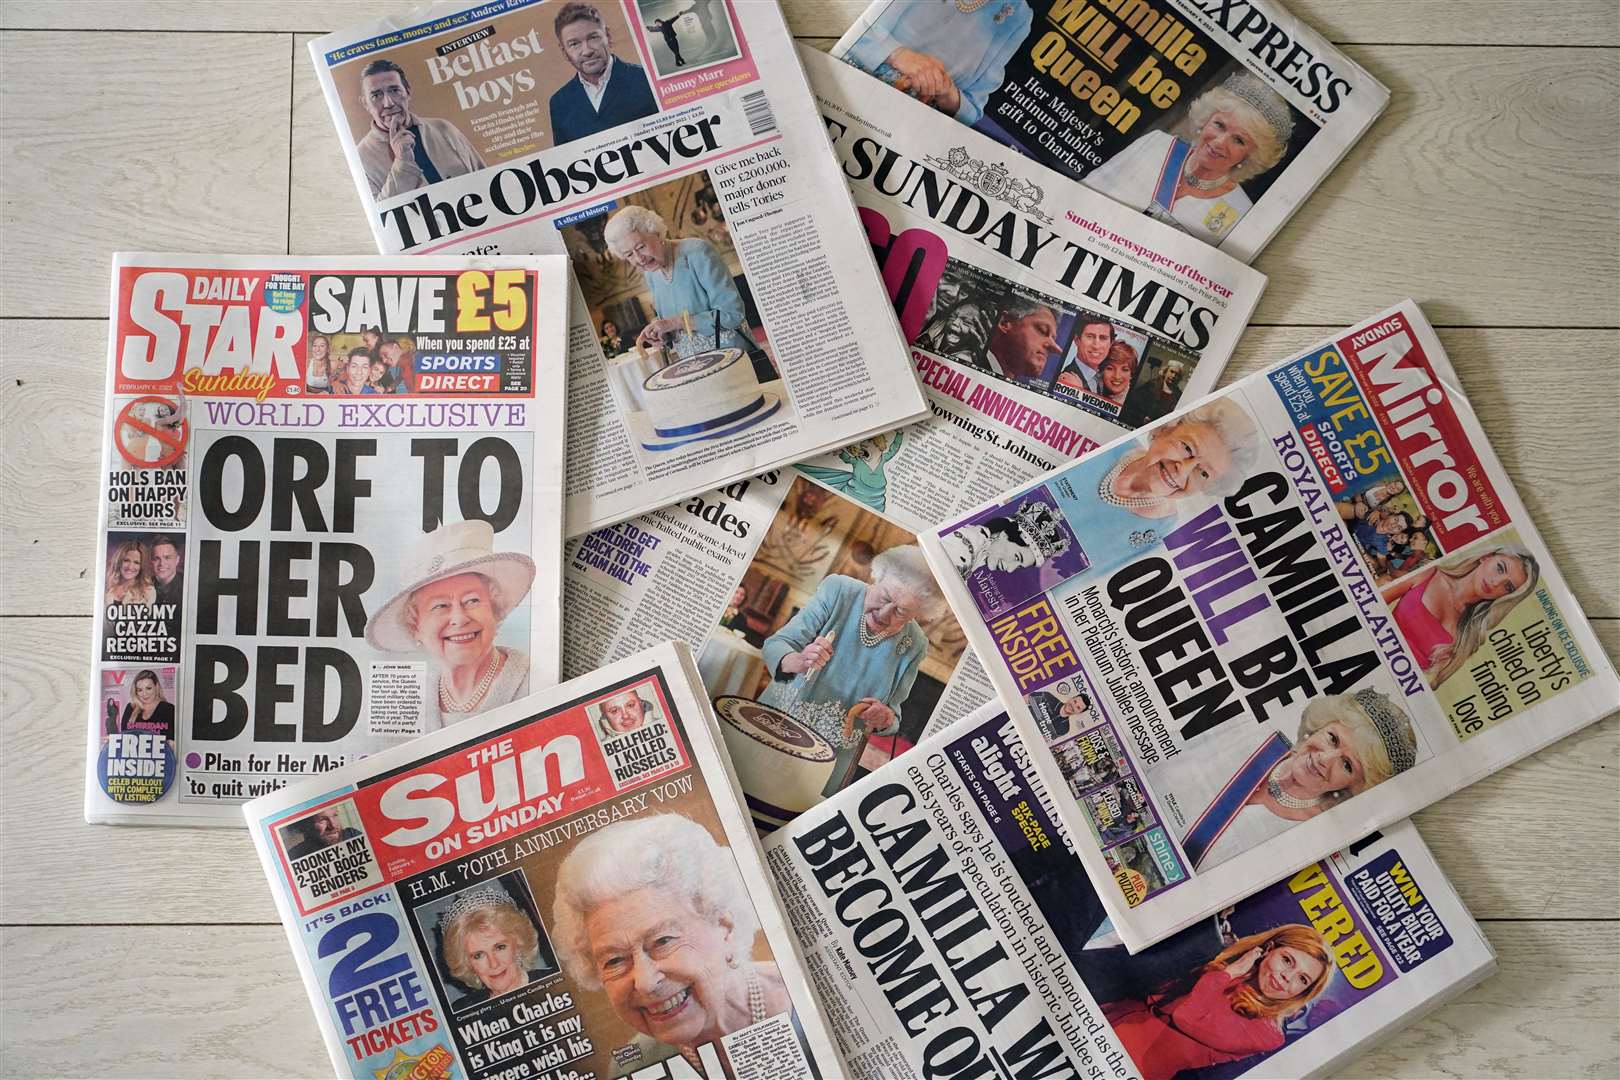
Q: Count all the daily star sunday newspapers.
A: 1